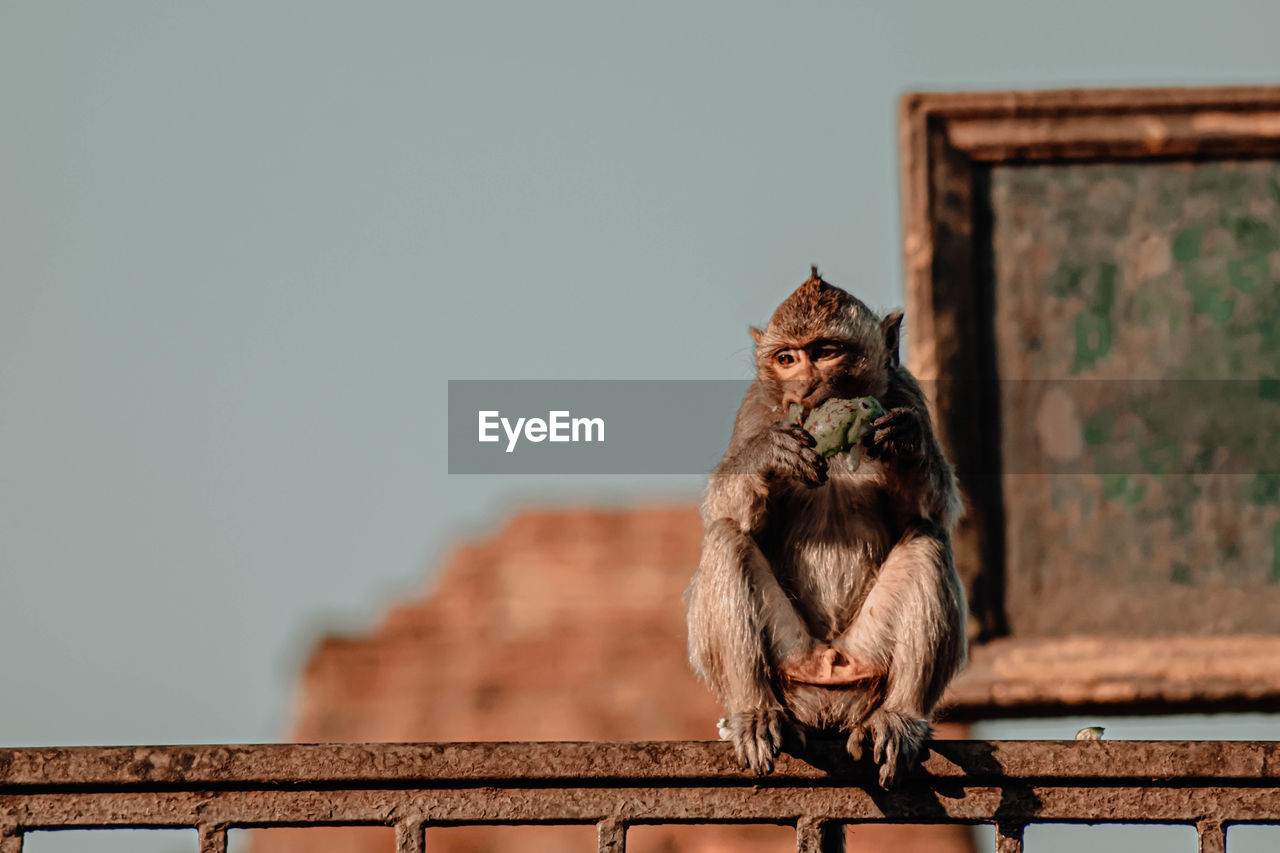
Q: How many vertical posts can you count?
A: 7